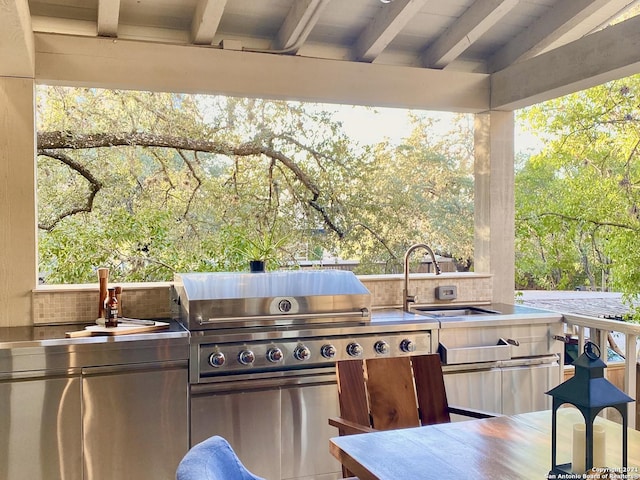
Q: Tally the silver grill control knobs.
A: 8